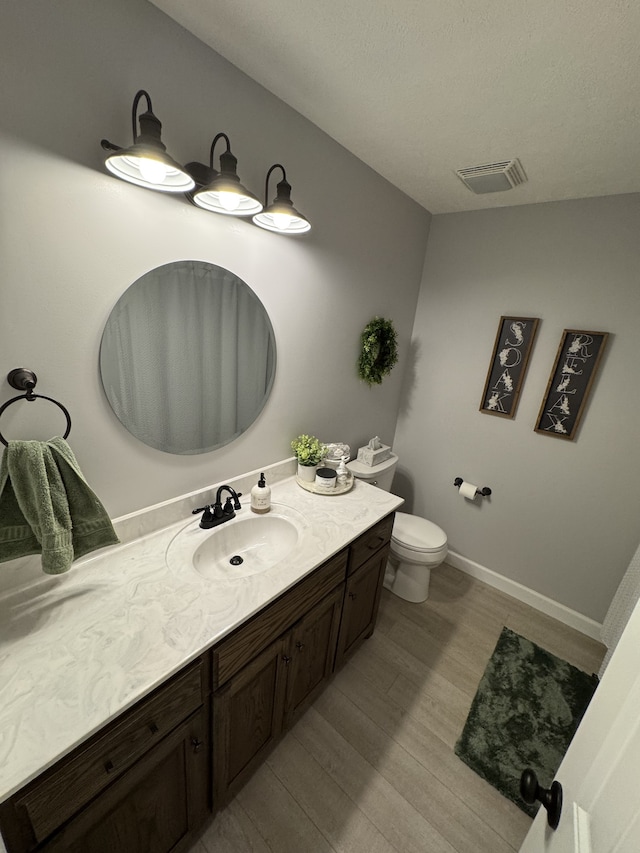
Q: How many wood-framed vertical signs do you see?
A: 2